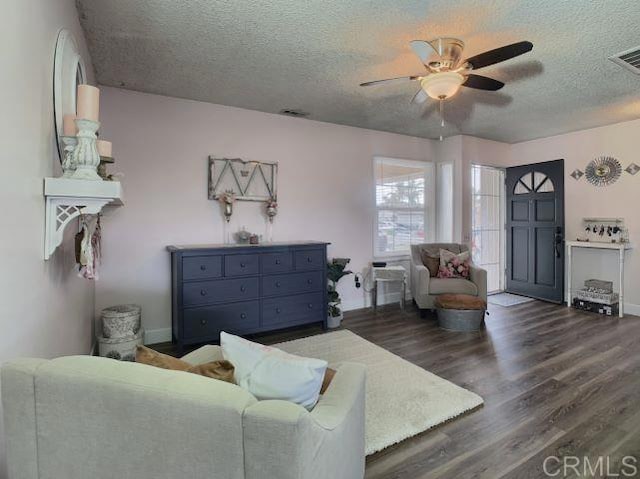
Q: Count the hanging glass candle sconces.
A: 2